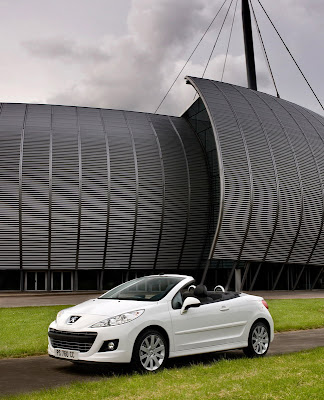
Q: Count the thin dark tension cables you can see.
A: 5